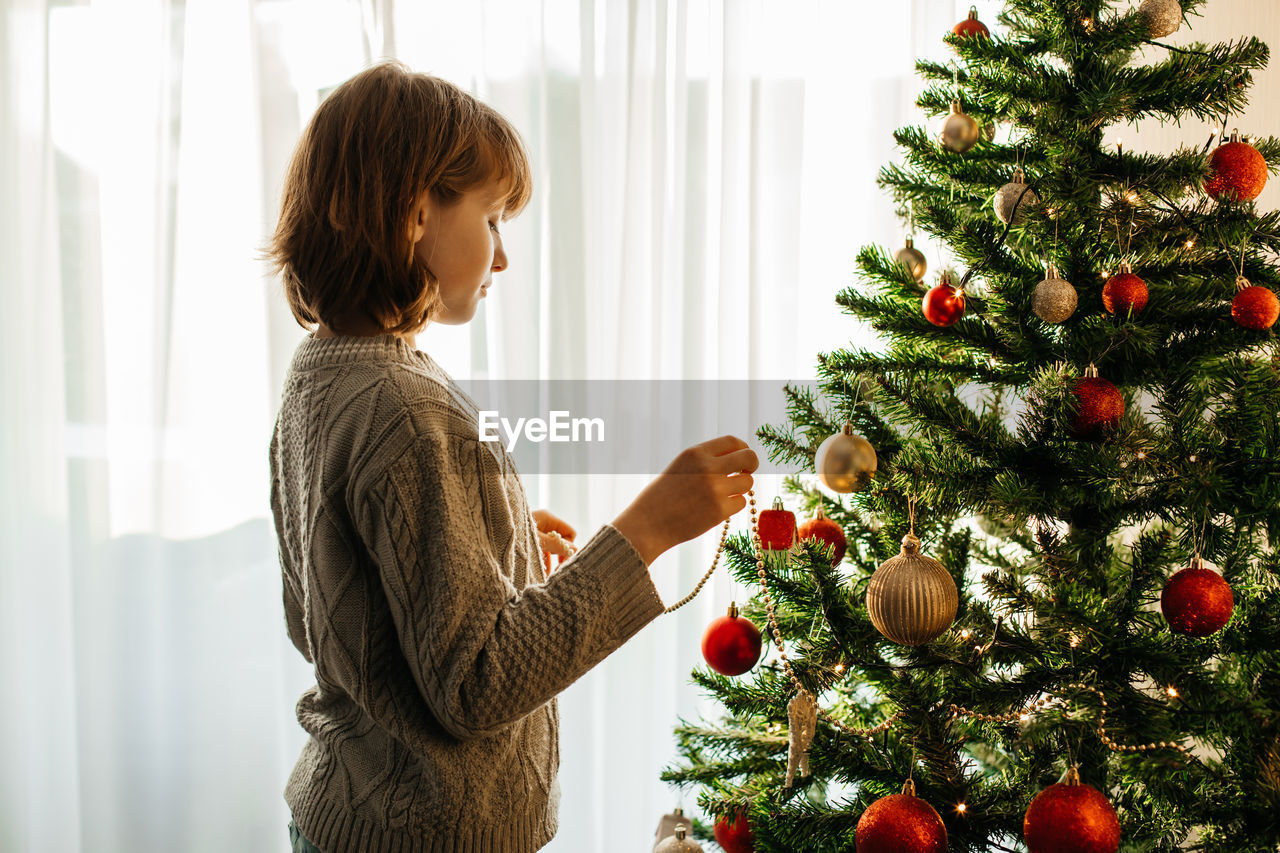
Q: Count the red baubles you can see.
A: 13